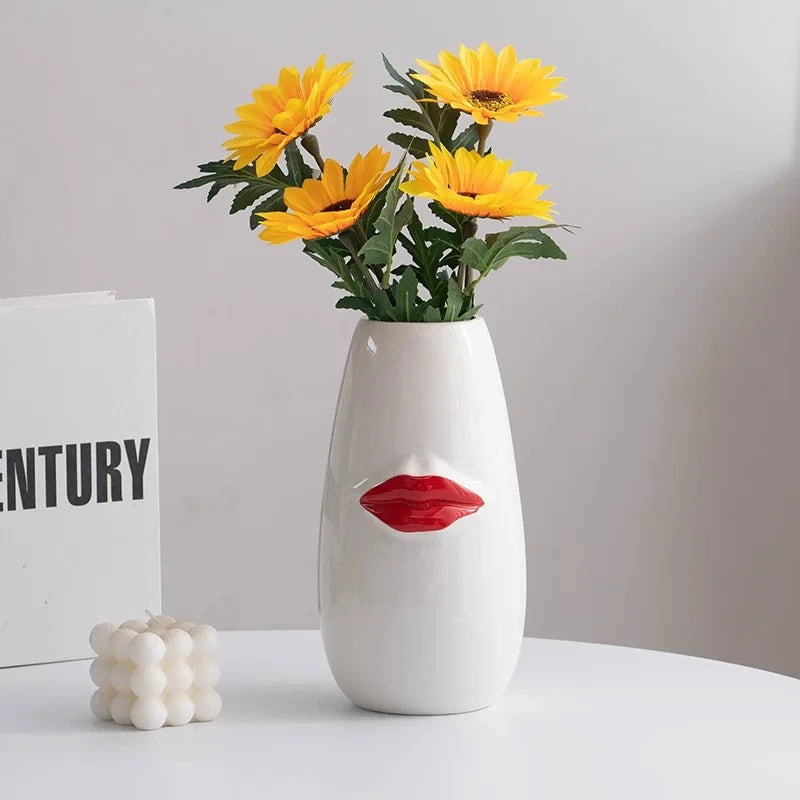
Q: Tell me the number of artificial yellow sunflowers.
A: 4